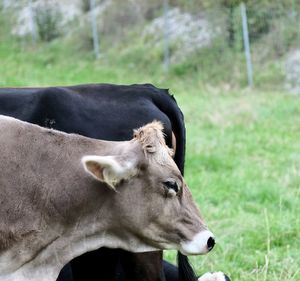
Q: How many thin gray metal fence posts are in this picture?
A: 4